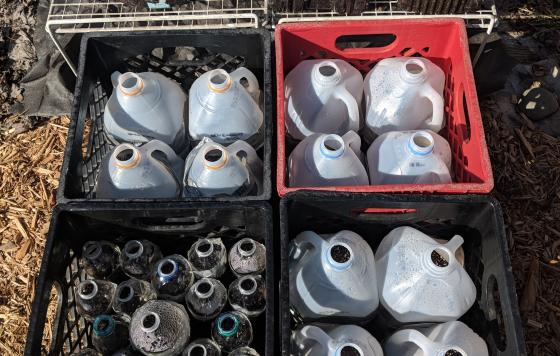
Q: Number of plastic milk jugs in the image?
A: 12